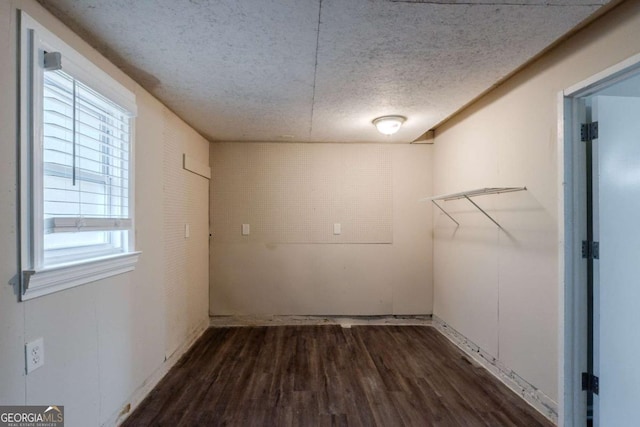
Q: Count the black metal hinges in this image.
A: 3